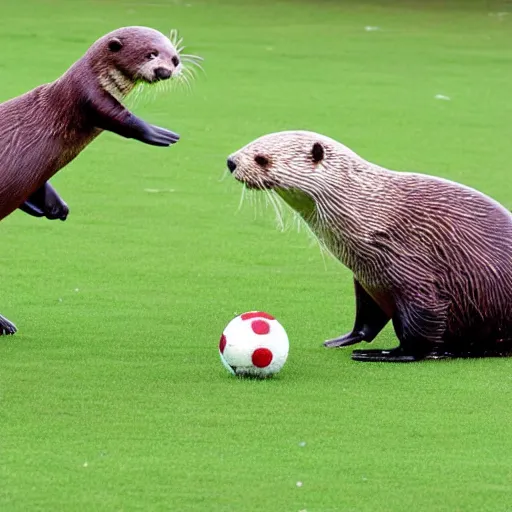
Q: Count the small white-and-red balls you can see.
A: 1